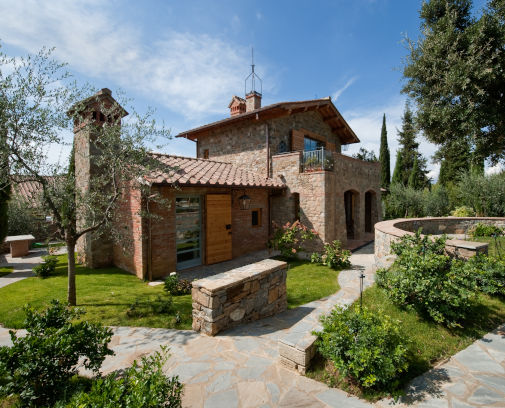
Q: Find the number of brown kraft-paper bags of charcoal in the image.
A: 0